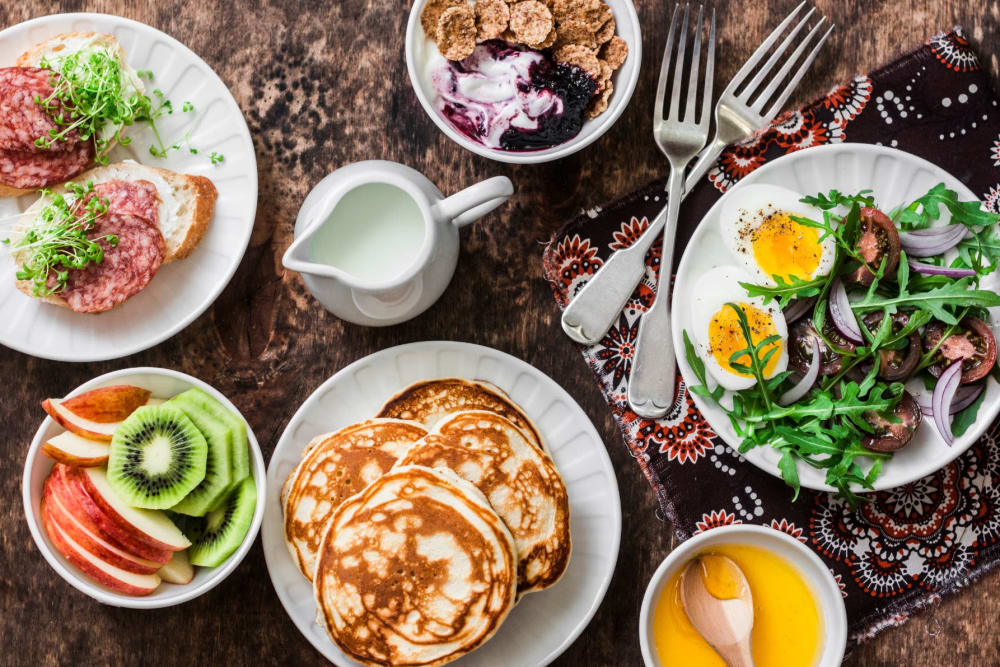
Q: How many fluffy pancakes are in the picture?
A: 4